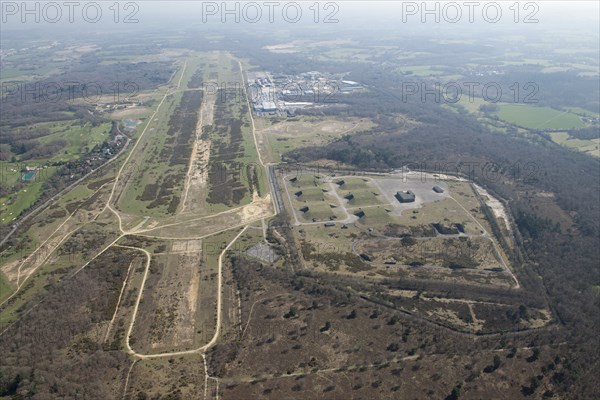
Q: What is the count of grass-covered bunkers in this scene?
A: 6